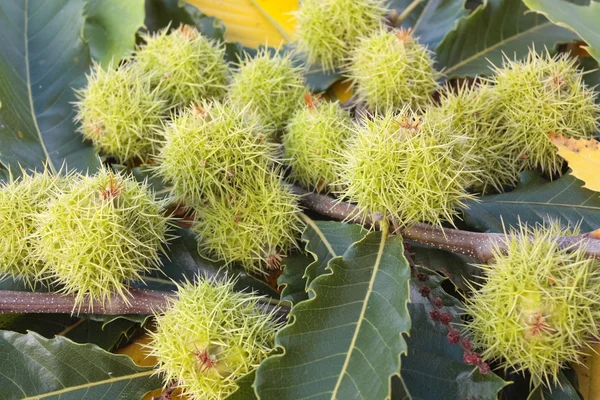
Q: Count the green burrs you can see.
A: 15